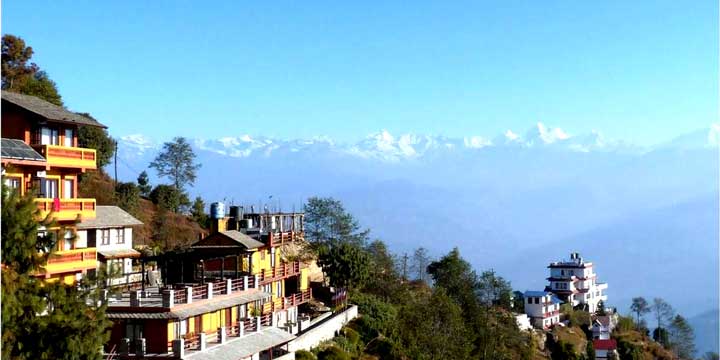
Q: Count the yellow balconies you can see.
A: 3